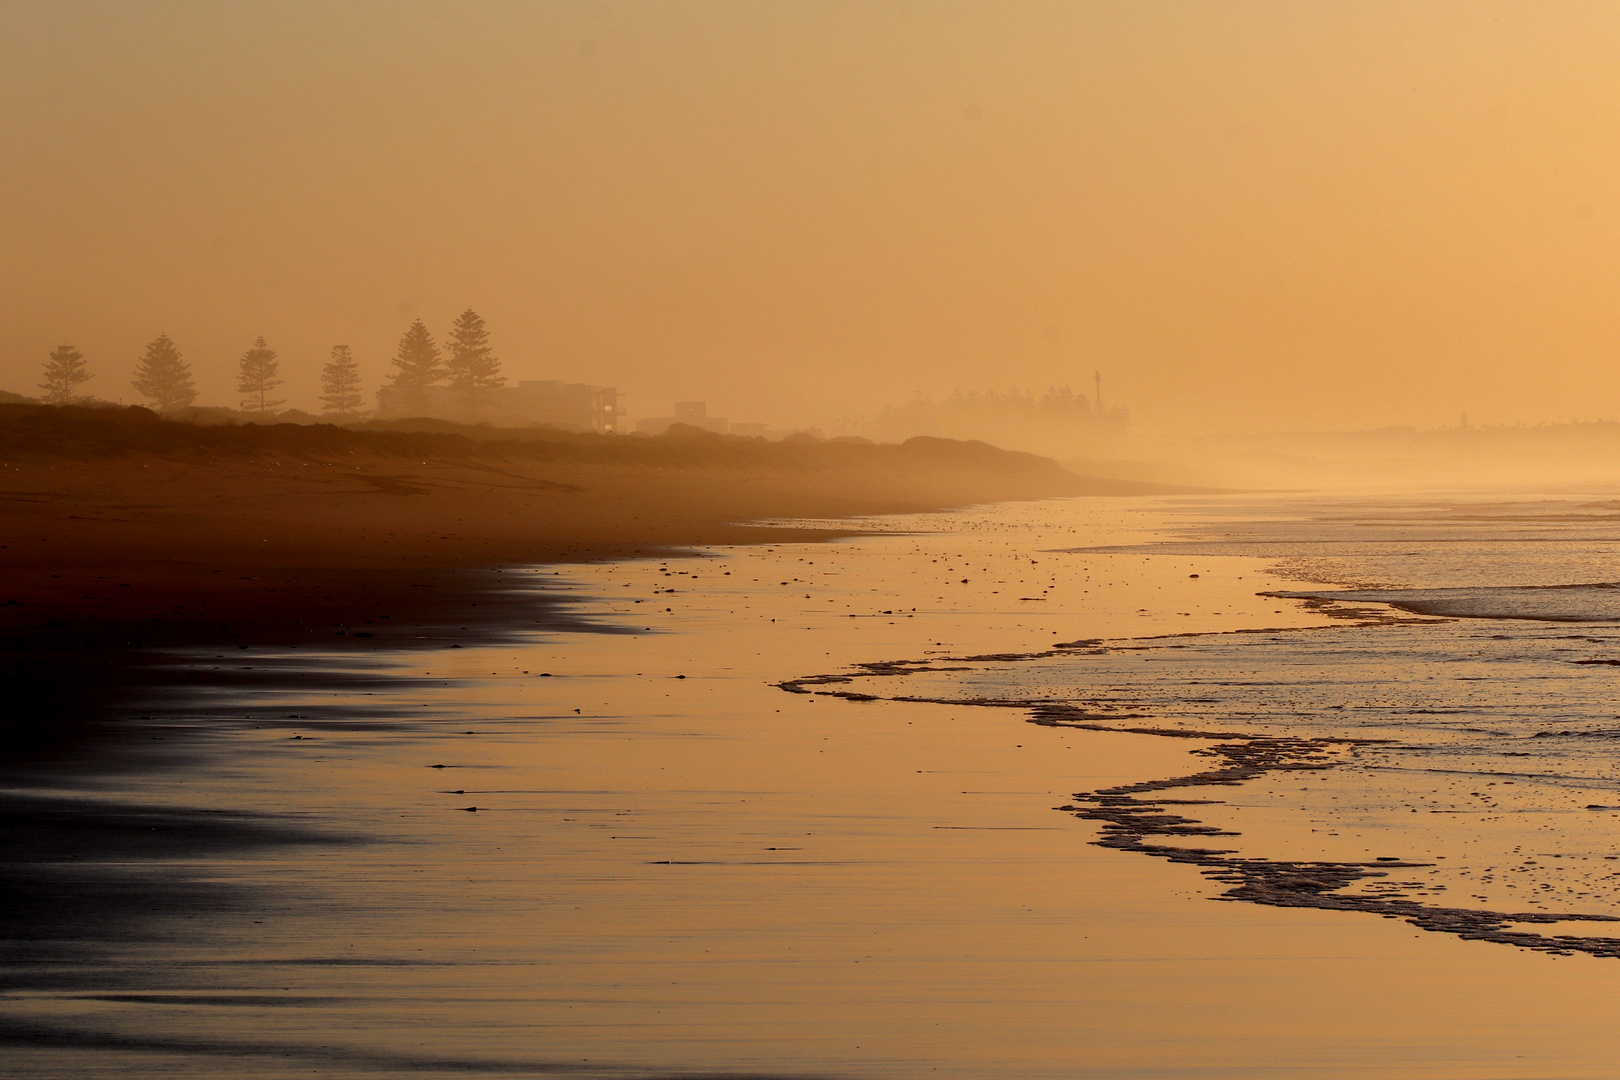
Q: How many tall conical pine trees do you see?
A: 6